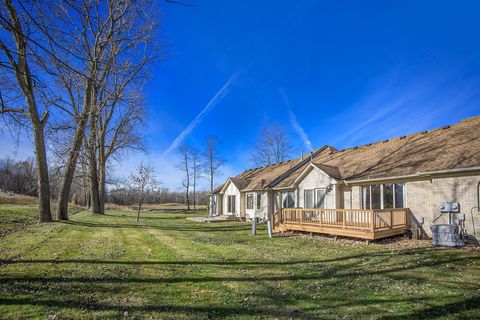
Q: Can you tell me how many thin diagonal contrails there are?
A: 2